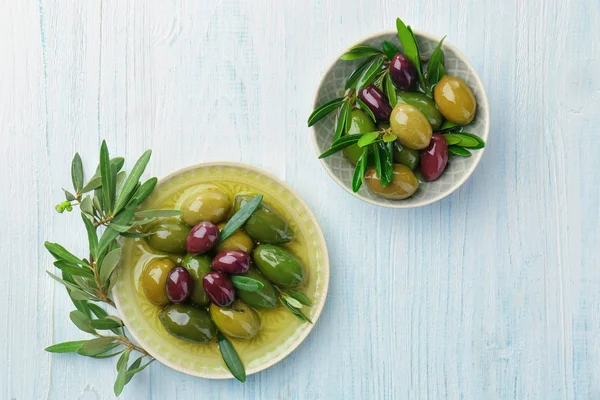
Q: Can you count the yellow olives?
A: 7